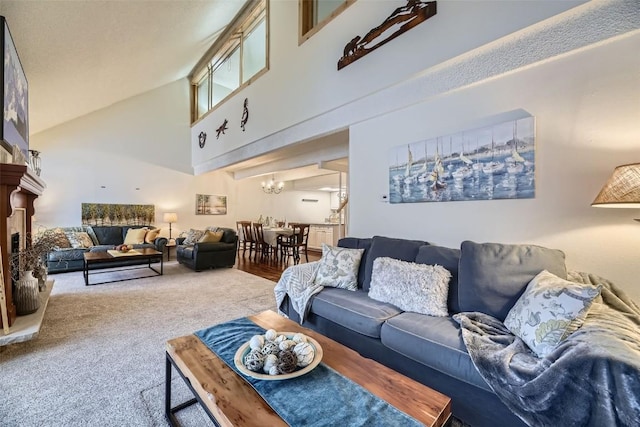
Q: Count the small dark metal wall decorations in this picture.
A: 3